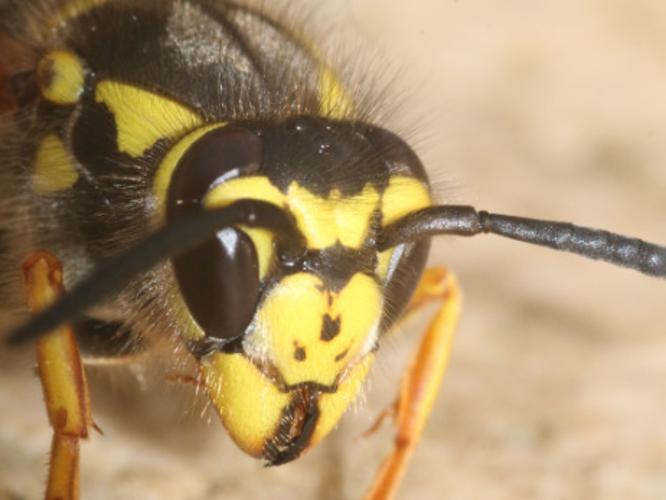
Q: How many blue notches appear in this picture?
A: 0